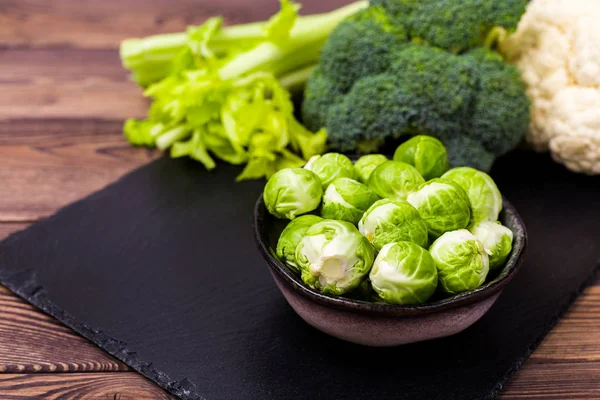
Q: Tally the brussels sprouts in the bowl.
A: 14